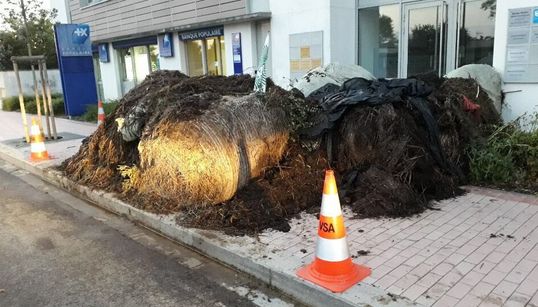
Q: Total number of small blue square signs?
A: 2